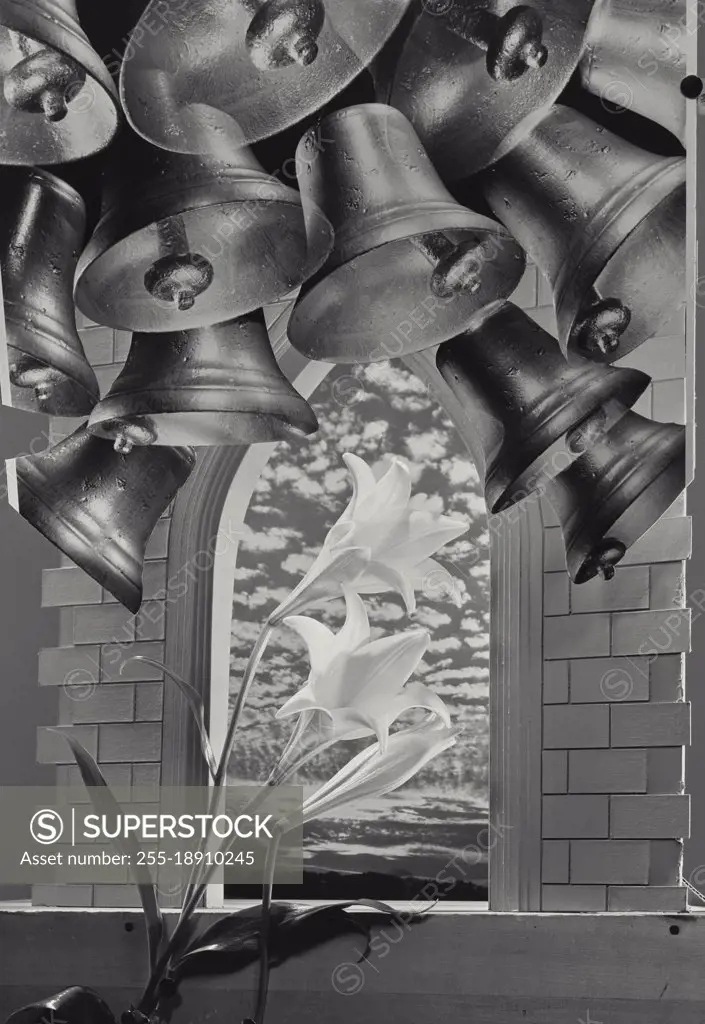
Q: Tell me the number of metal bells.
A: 12